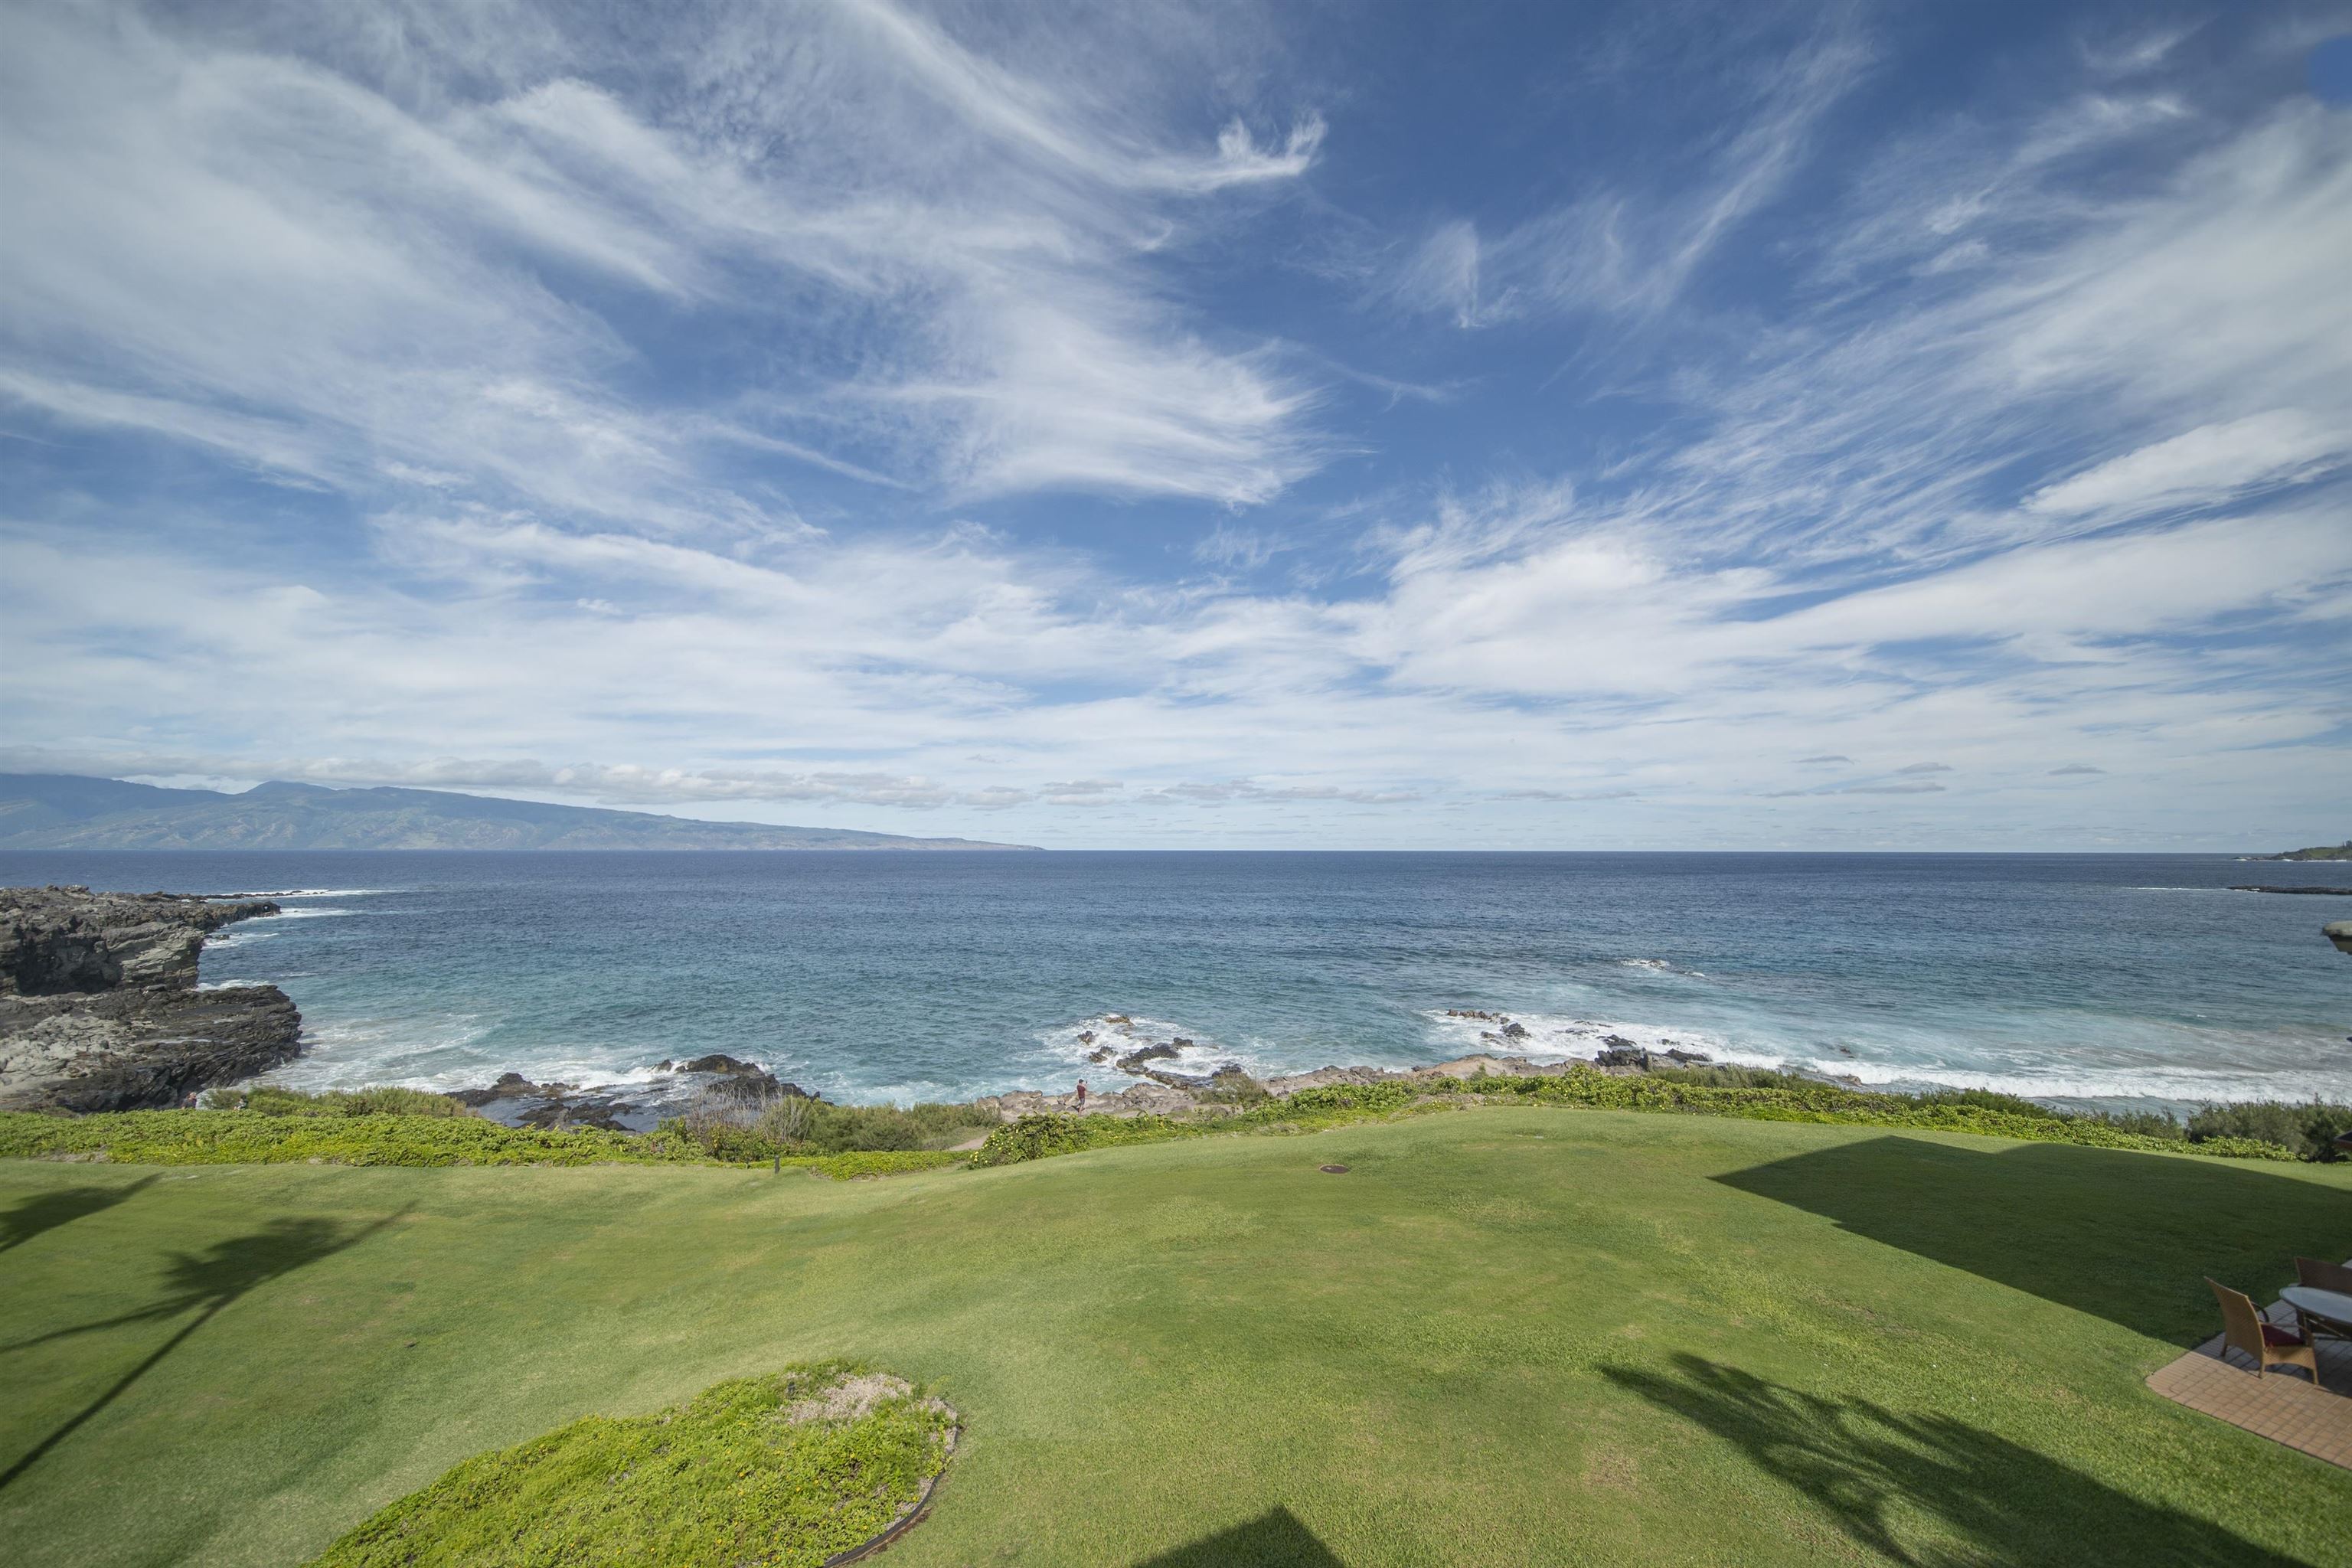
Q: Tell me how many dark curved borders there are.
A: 1